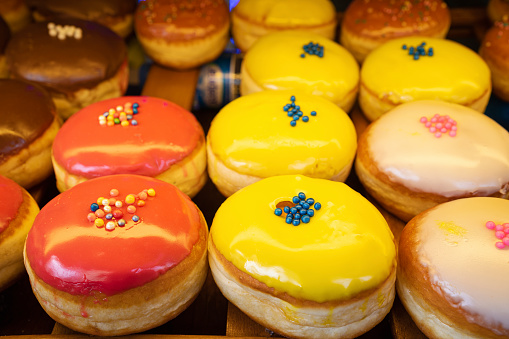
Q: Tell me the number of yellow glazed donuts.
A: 5